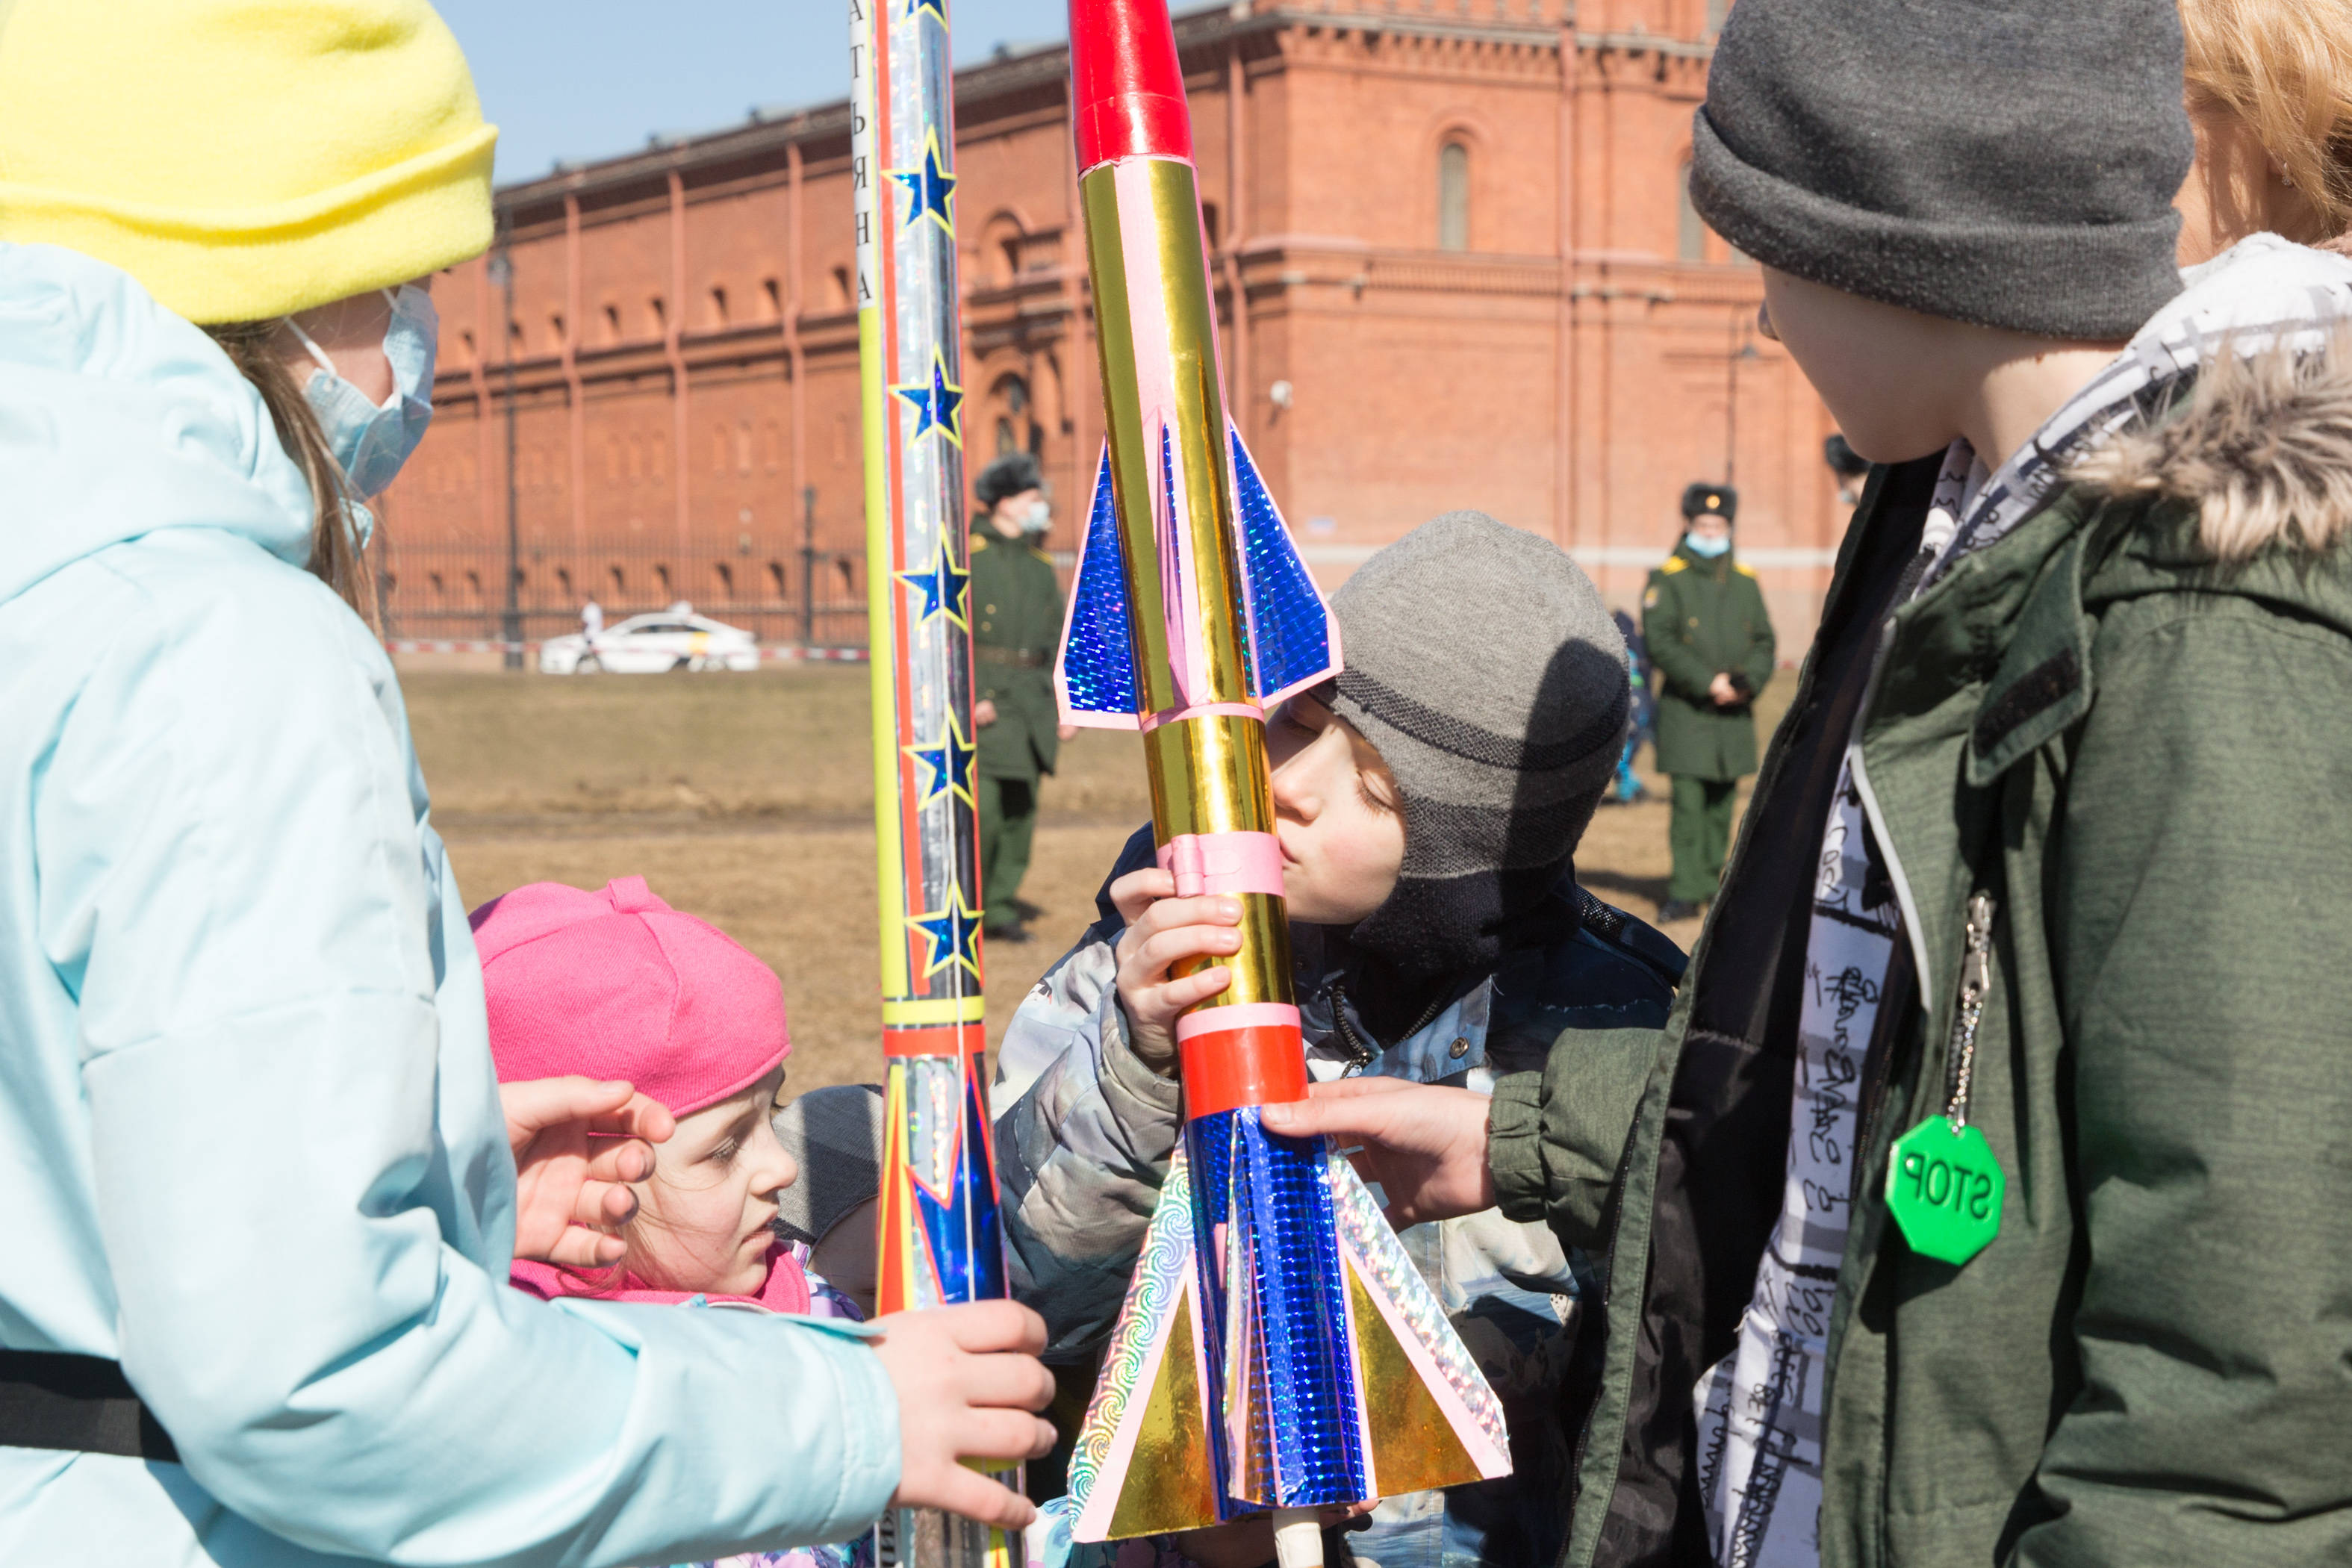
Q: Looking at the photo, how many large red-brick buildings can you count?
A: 1